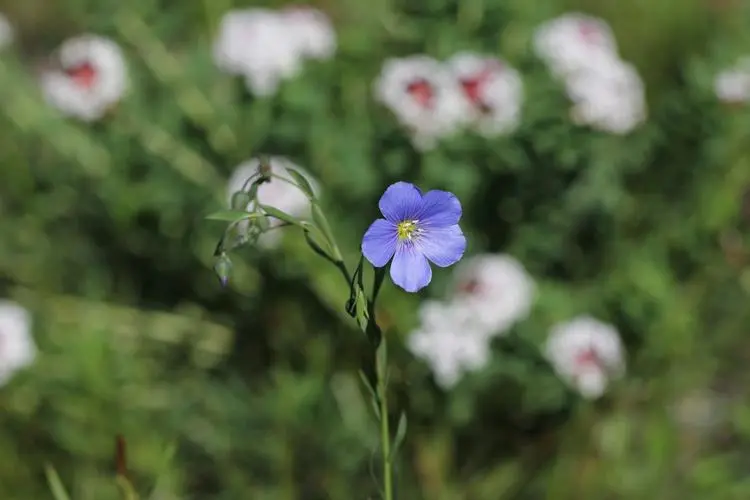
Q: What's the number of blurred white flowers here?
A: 14